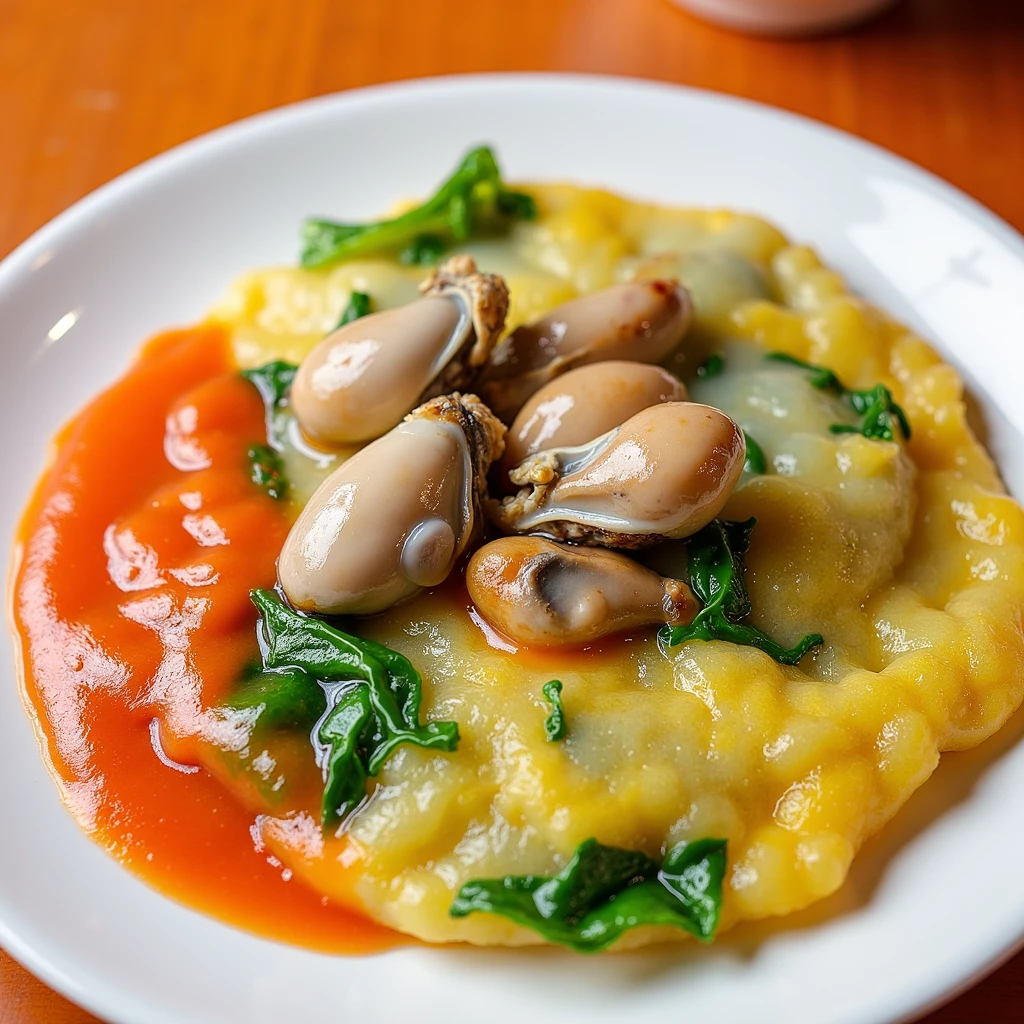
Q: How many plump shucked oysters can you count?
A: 6